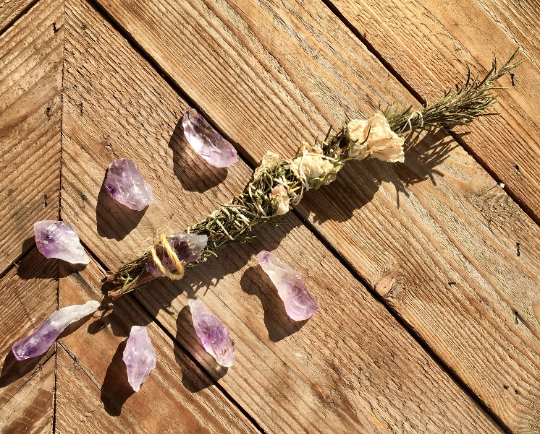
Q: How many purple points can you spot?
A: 8